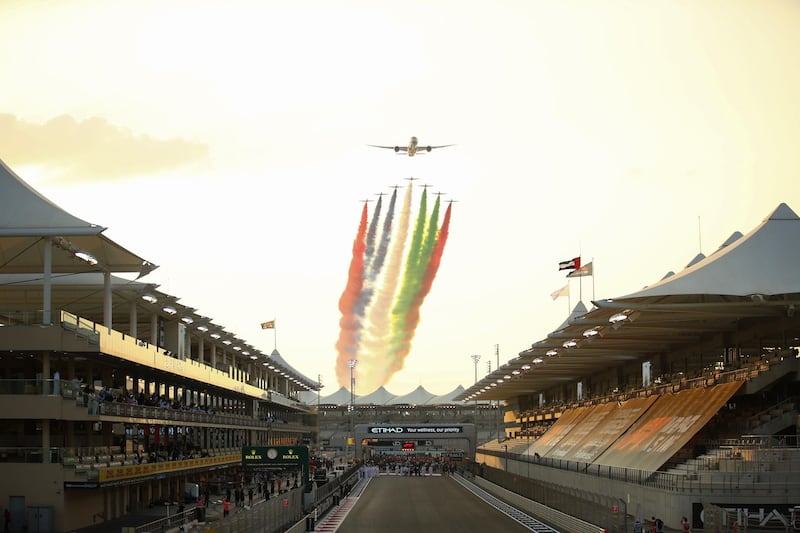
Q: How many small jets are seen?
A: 7